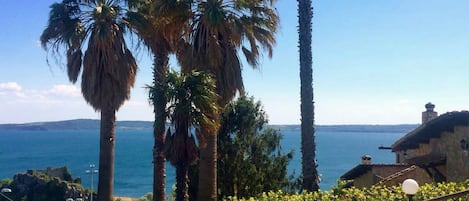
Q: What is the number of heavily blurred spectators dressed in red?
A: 0